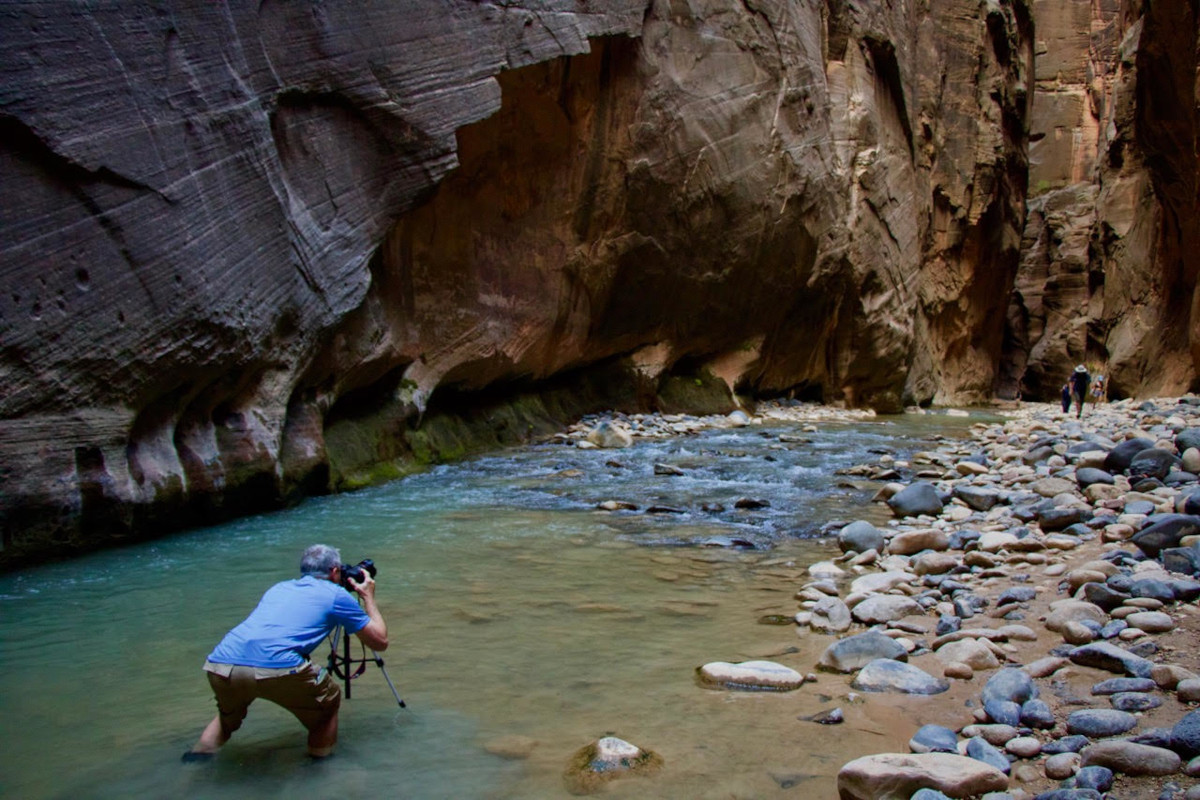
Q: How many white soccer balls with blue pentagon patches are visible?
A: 0